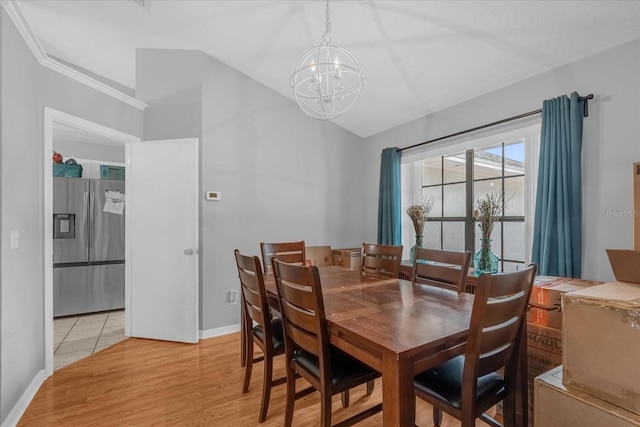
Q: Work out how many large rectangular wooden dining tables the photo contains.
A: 1